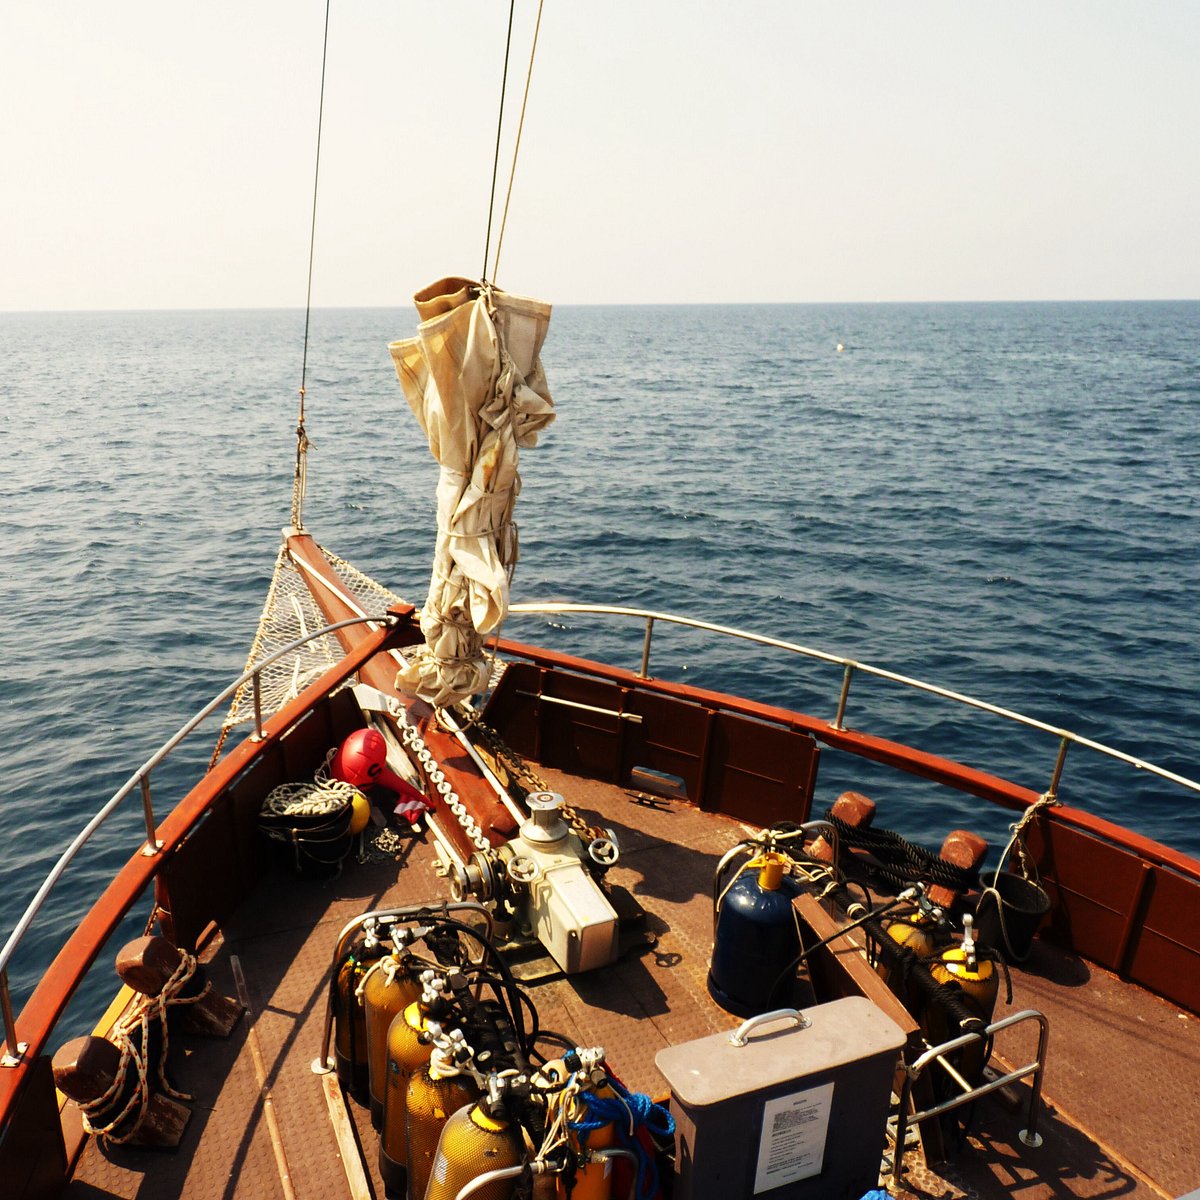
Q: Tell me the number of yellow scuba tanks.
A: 8